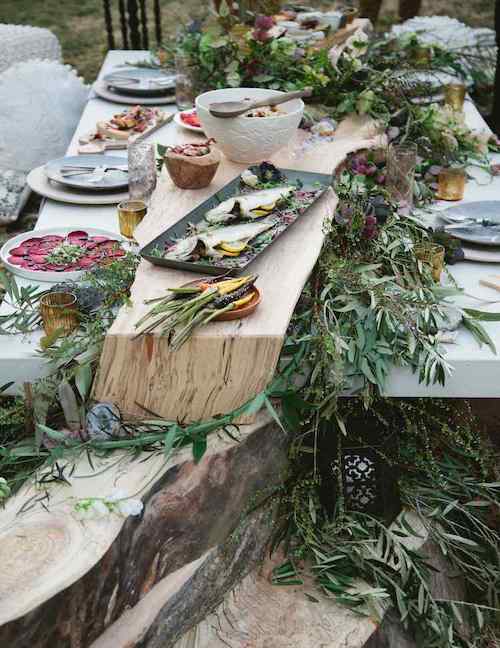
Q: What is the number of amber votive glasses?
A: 5